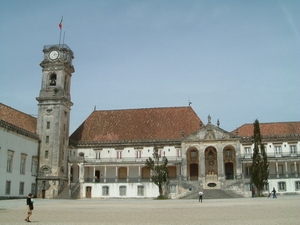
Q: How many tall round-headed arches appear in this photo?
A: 3